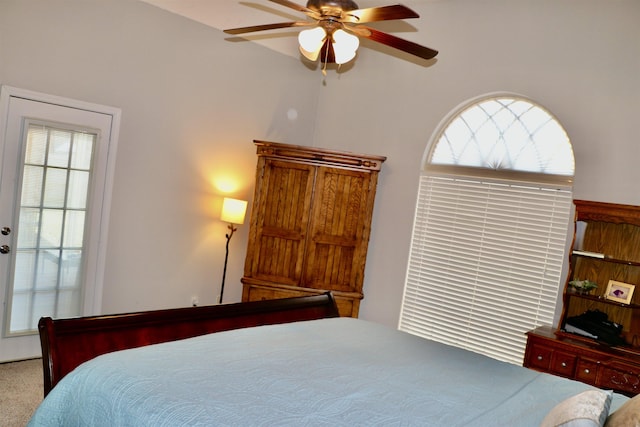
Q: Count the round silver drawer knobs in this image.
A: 3